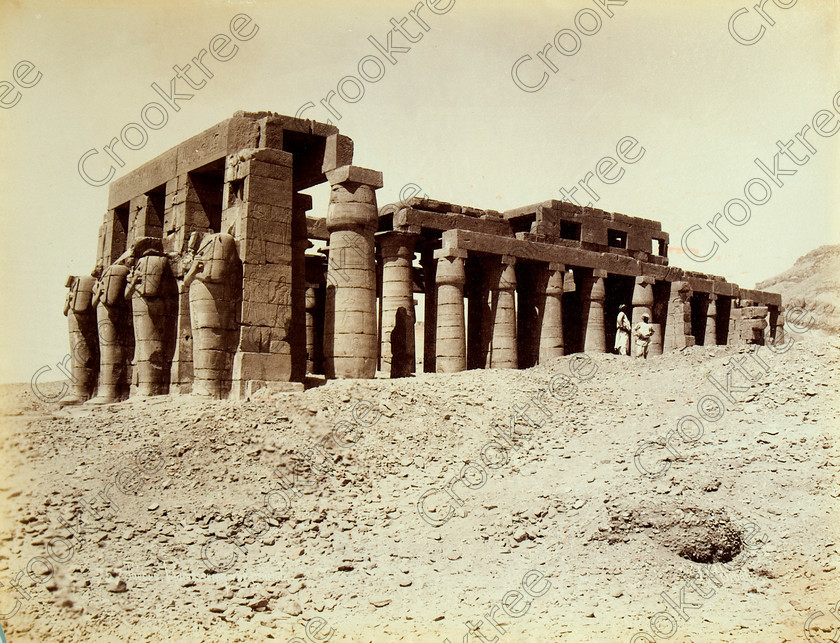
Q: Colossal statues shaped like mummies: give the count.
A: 4